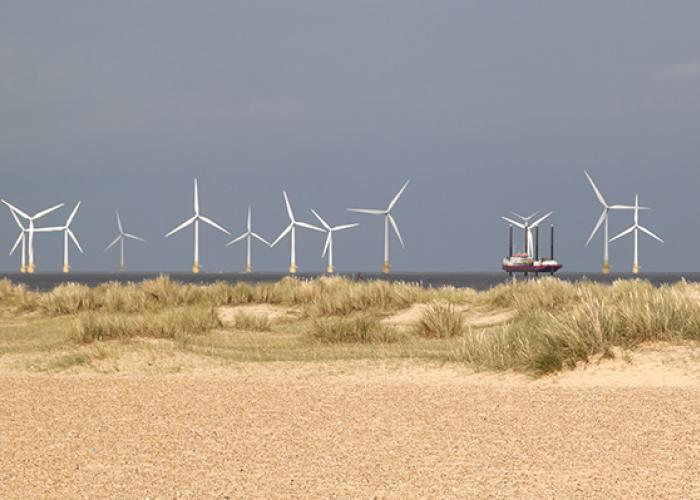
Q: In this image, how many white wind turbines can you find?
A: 13